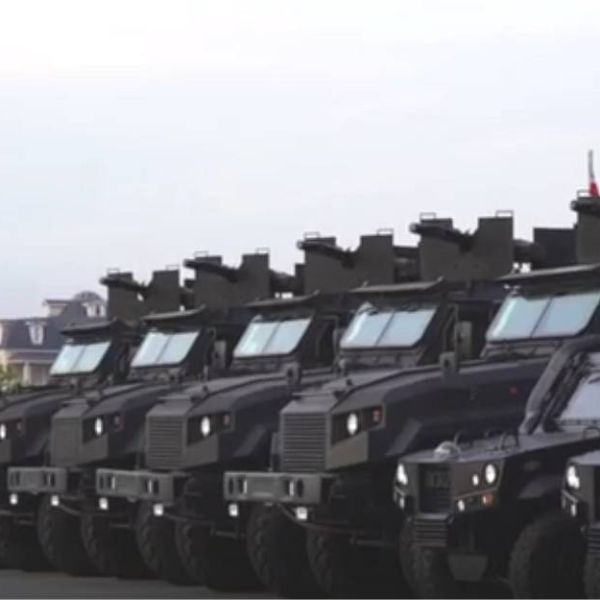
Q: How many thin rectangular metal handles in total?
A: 9